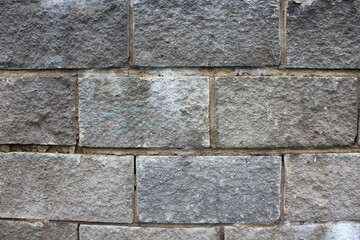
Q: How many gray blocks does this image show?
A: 12